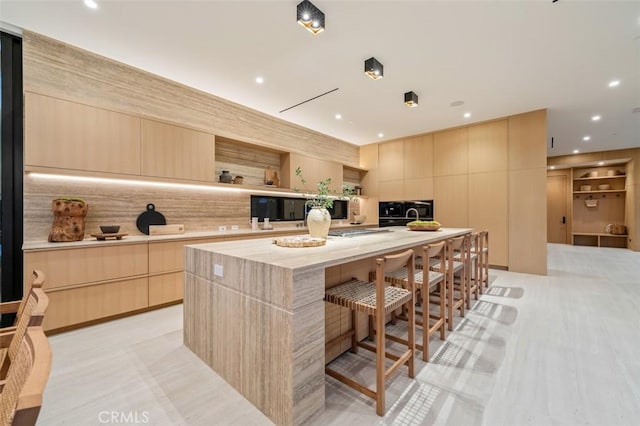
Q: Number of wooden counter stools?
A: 5